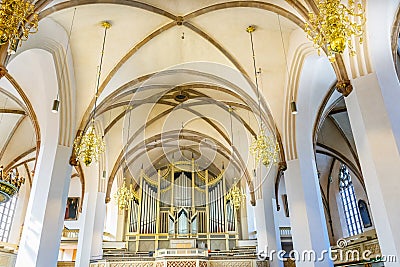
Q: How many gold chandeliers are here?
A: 6